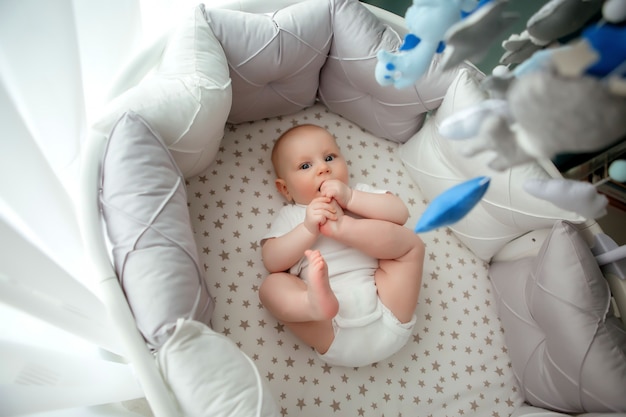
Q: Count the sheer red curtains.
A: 0